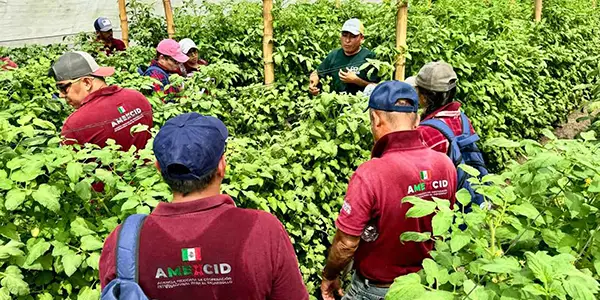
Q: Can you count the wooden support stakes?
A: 5